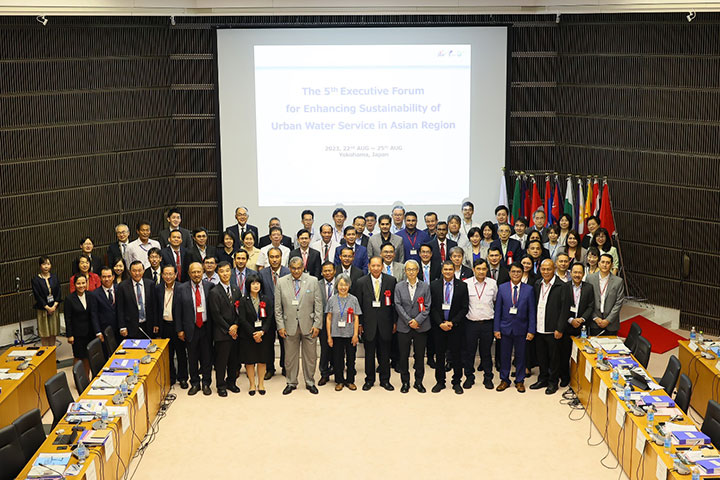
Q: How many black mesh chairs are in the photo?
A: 11